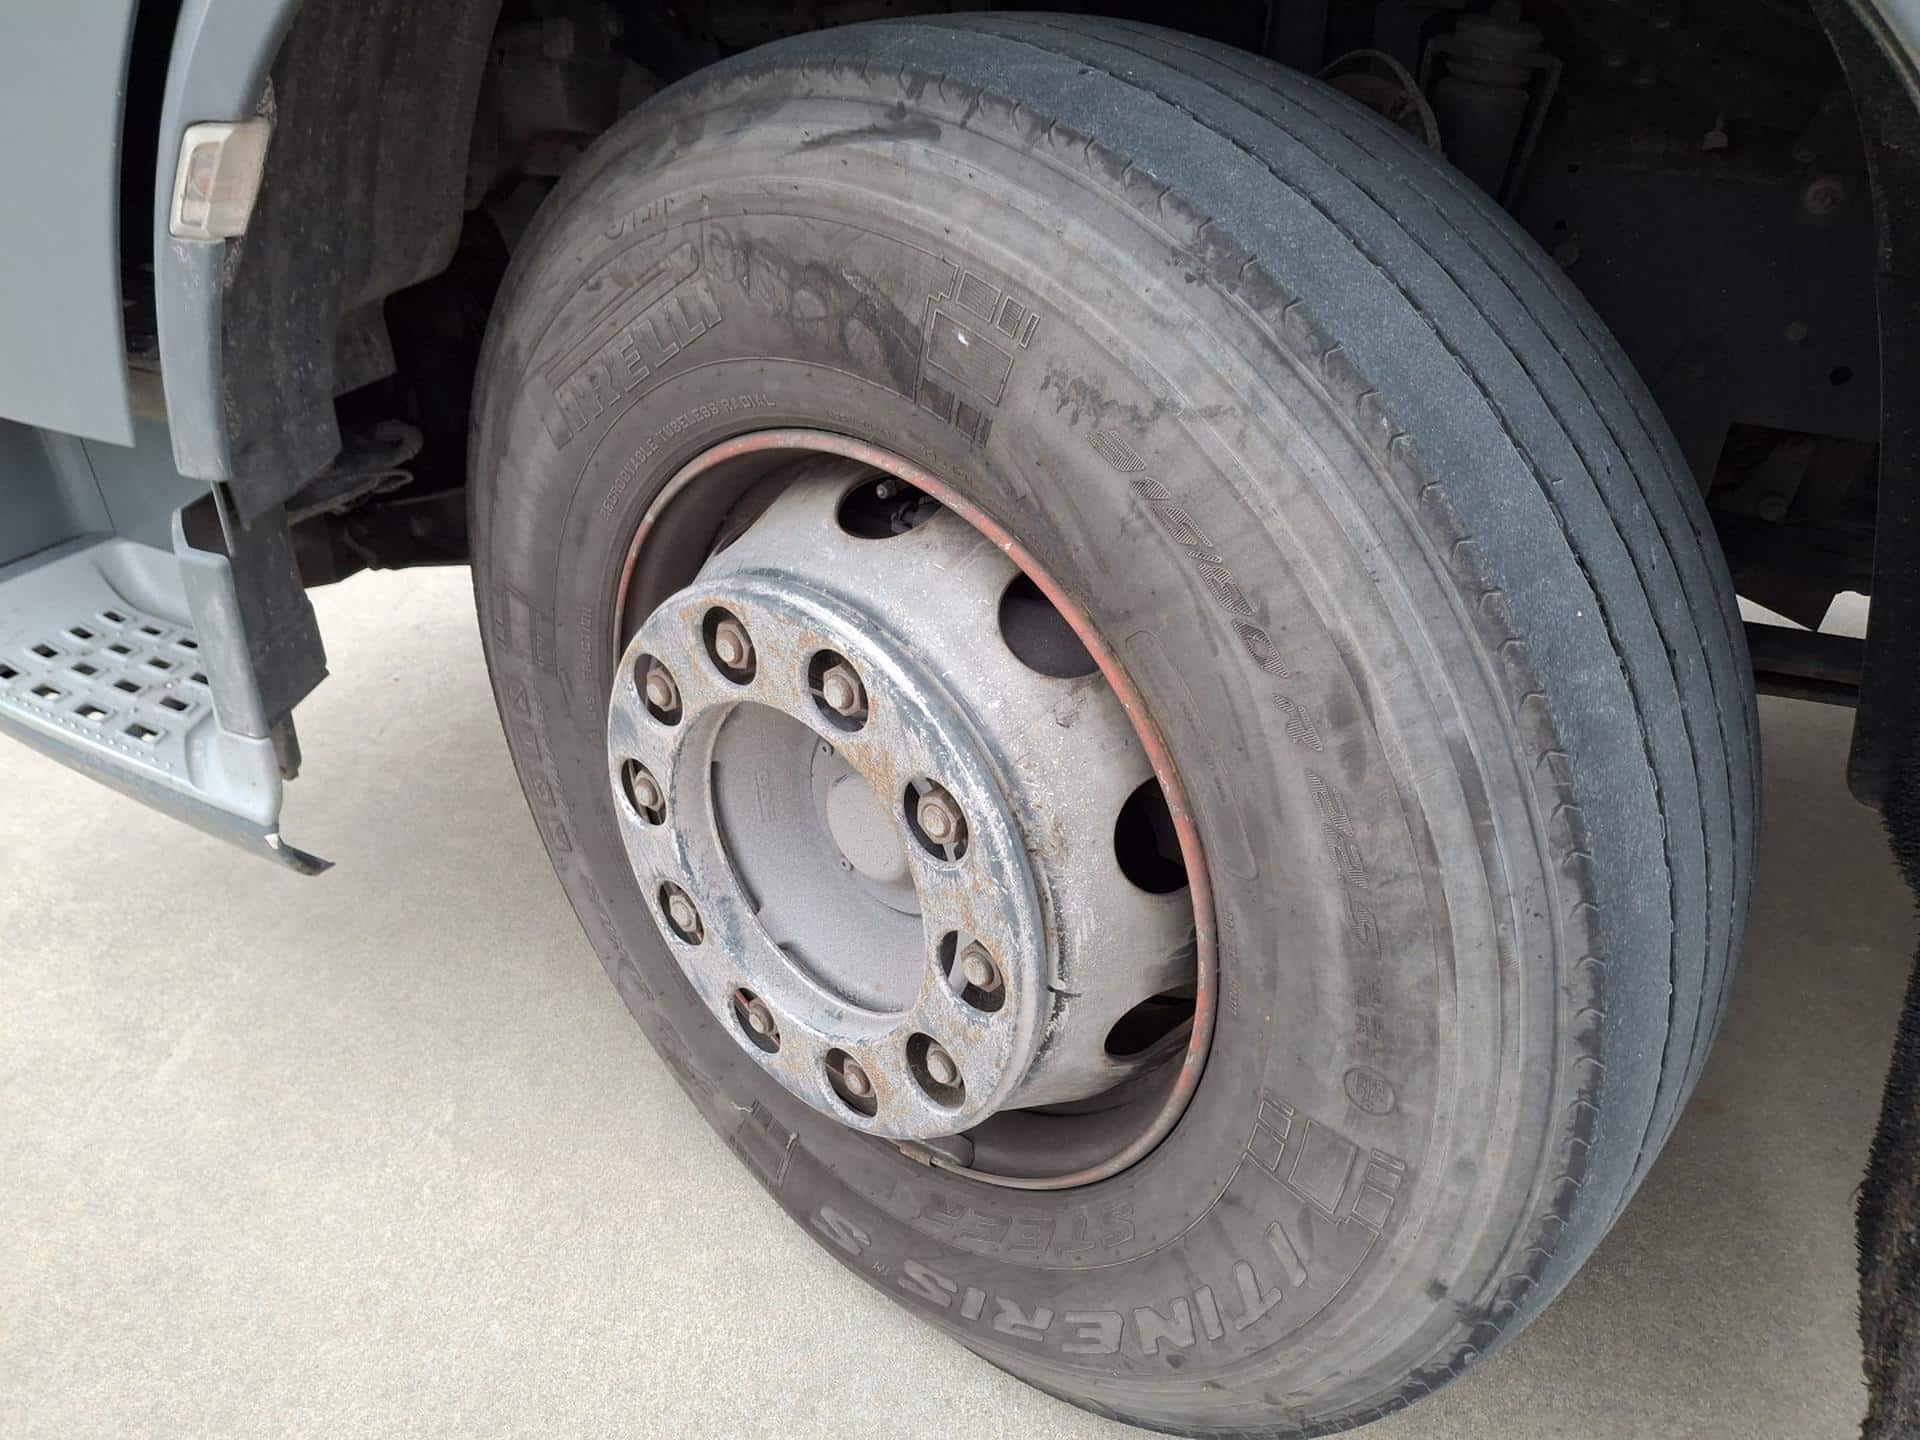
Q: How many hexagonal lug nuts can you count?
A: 10